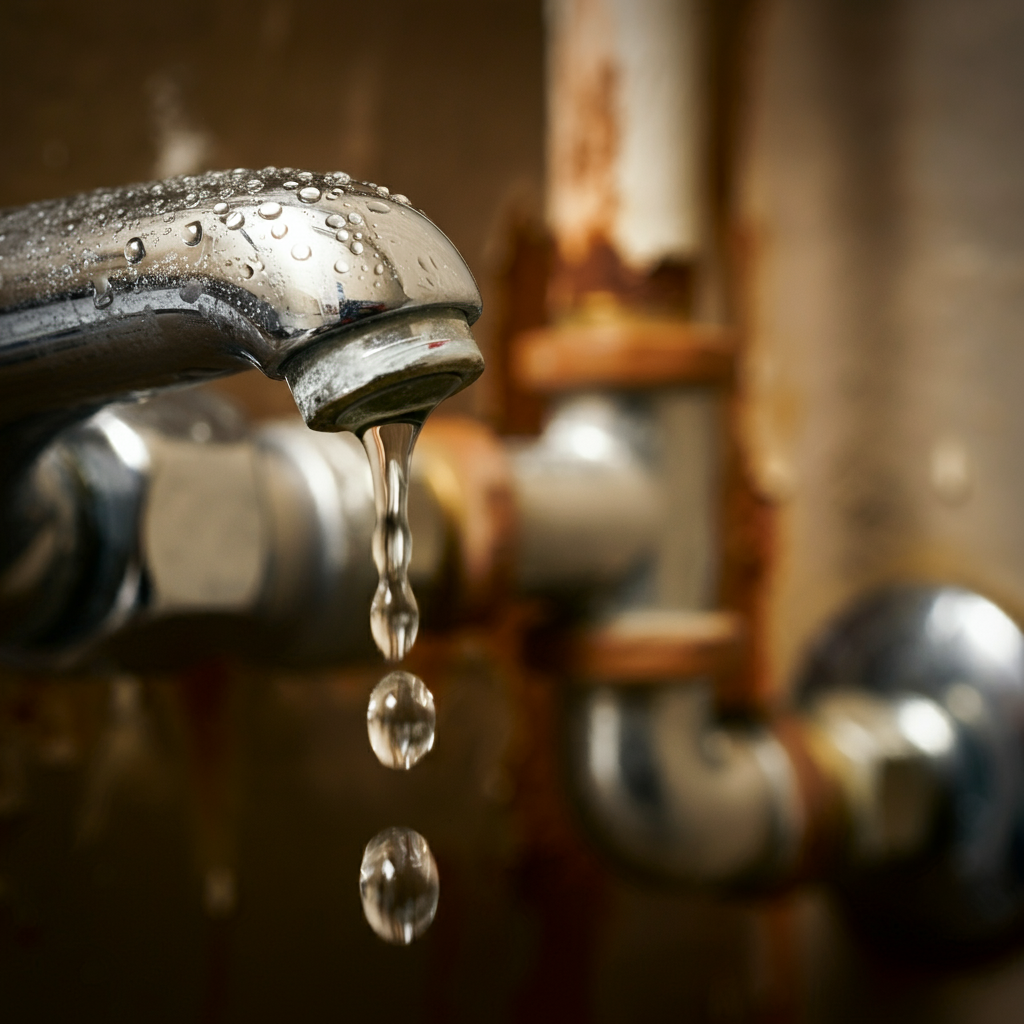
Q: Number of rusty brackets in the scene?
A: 2